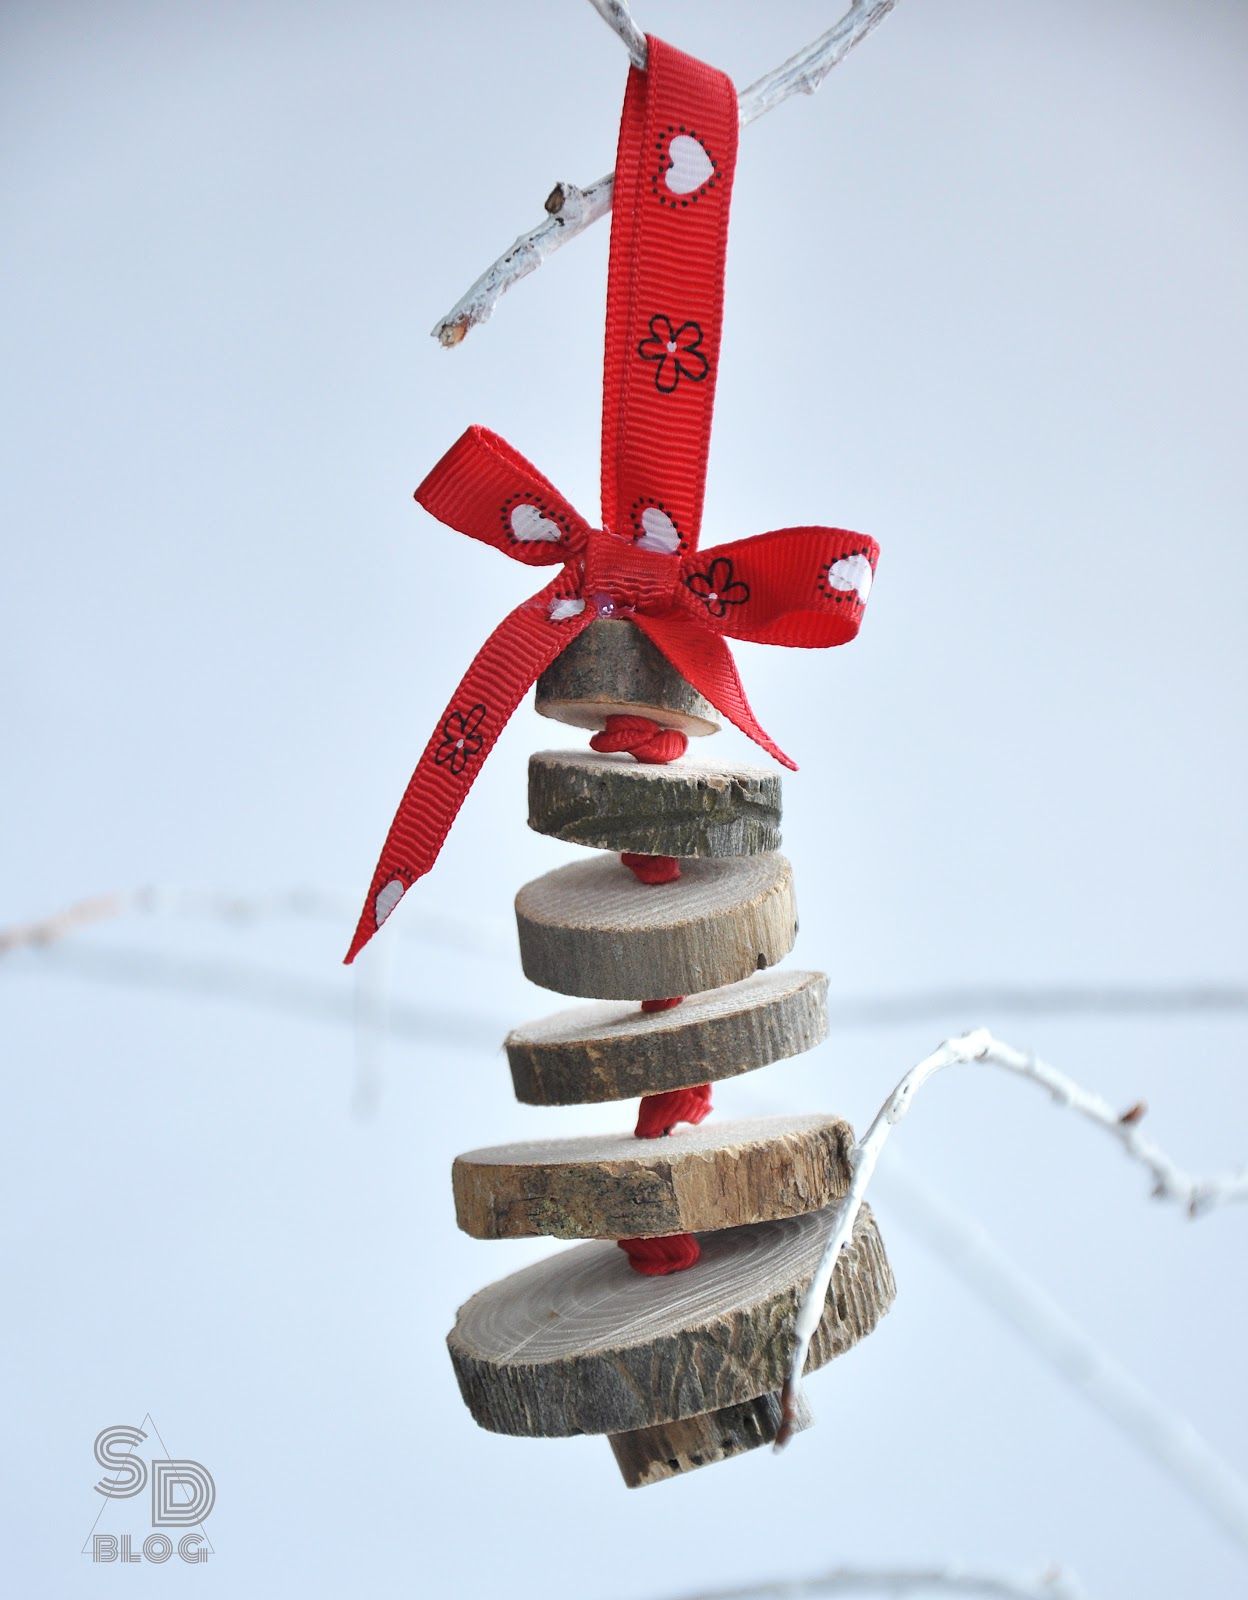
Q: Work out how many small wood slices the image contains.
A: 7